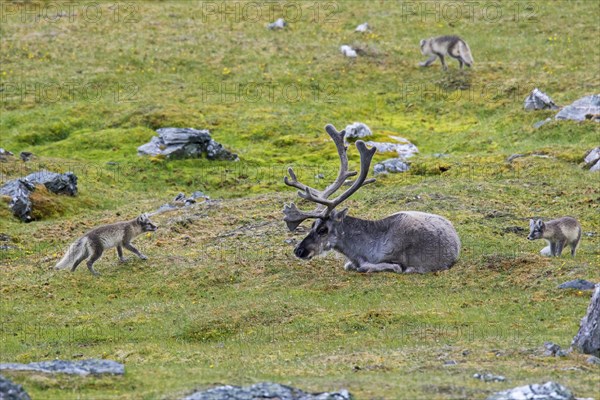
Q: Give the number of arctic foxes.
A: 3